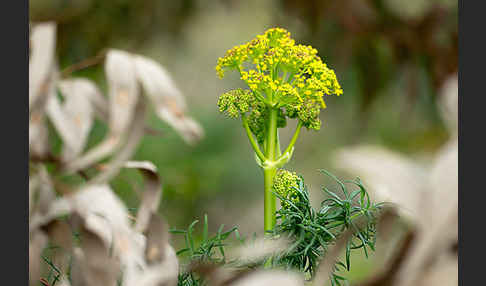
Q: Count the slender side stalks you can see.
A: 2